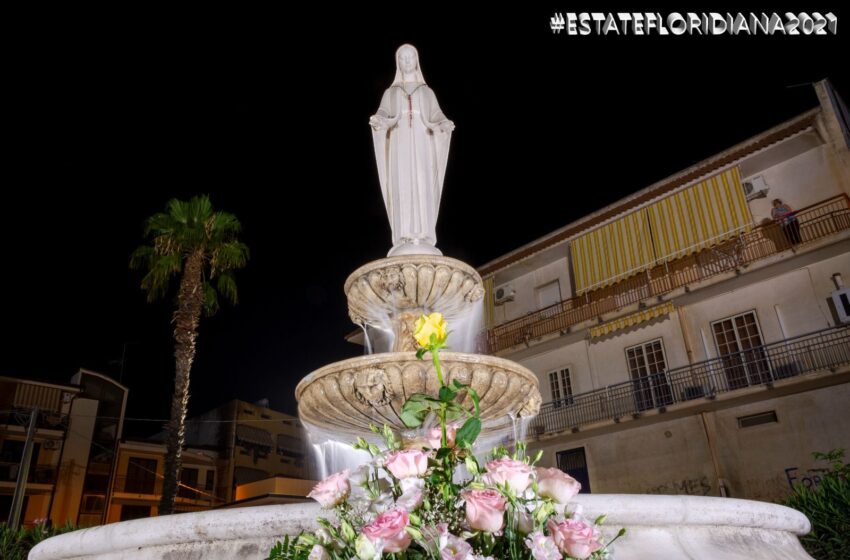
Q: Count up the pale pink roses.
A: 8